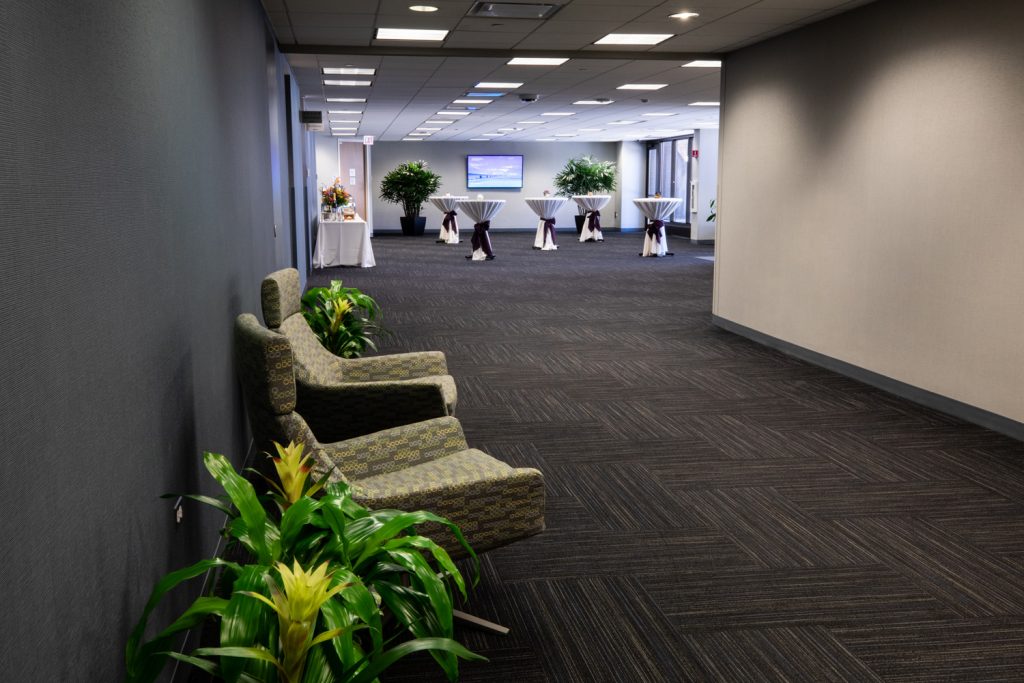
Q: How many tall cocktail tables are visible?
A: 5